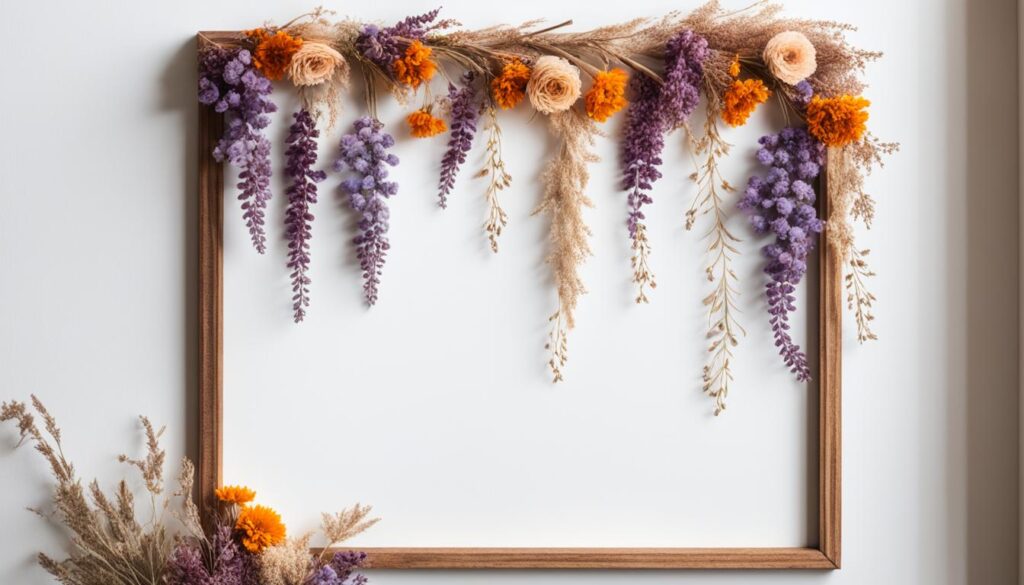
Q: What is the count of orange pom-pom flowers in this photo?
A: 9